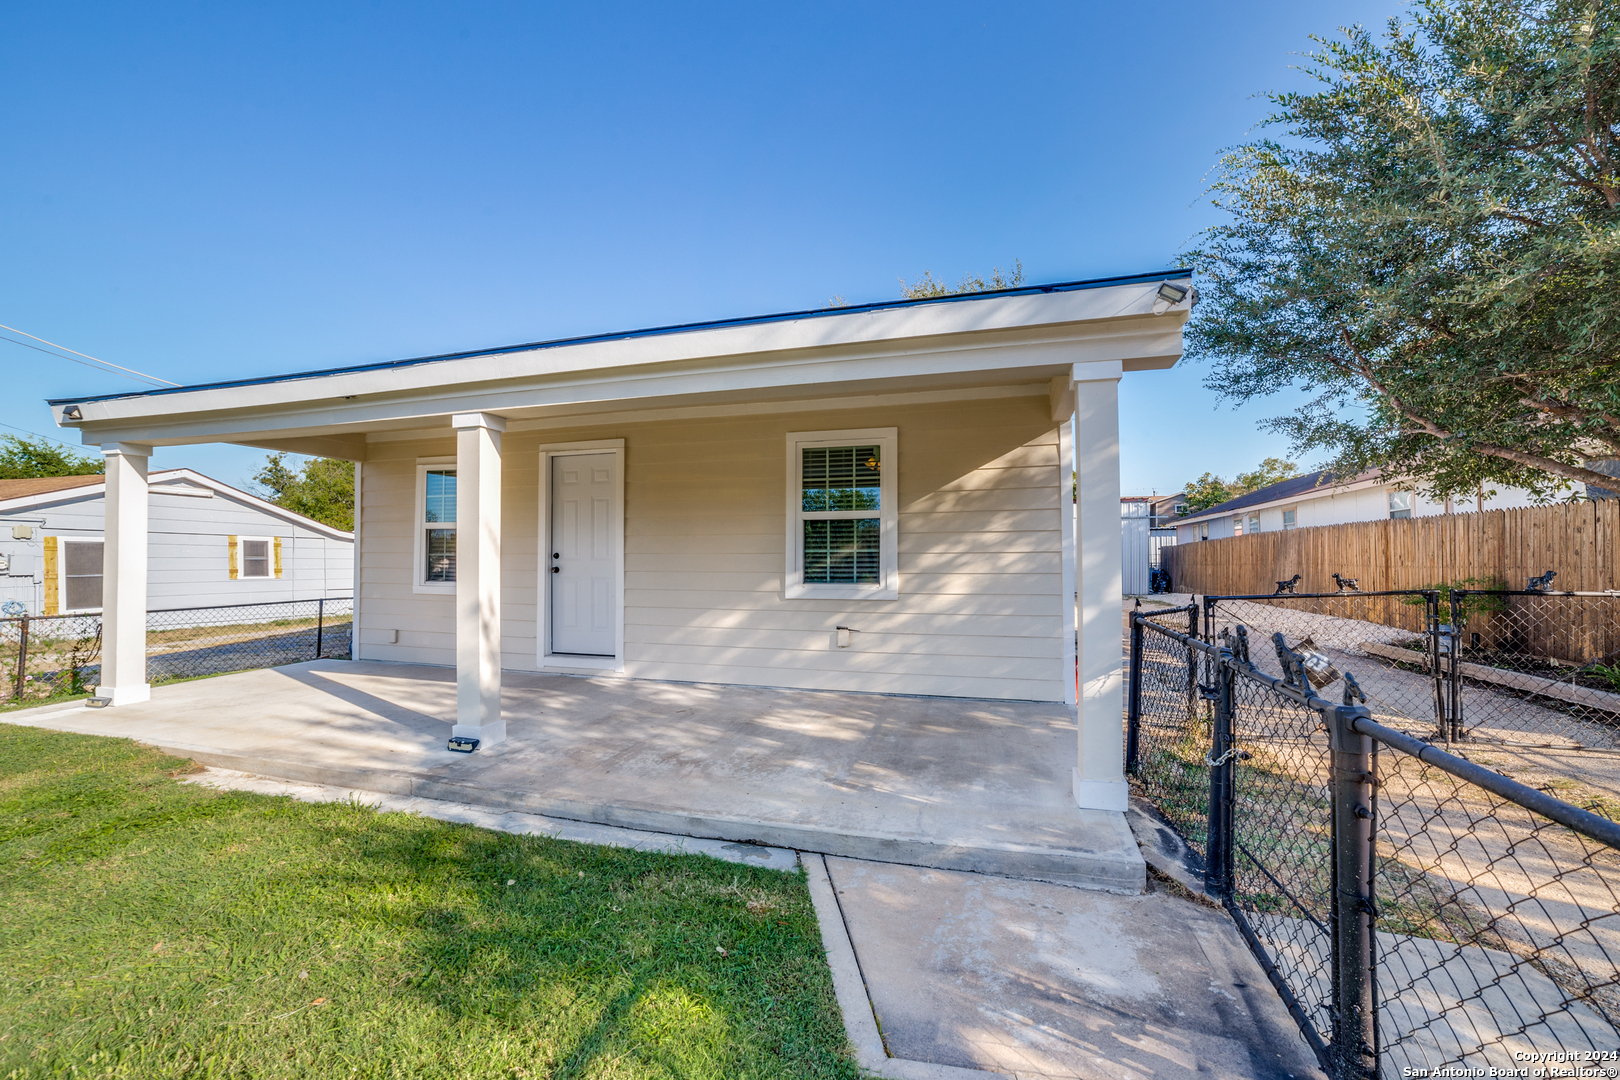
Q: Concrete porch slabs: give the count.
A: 1